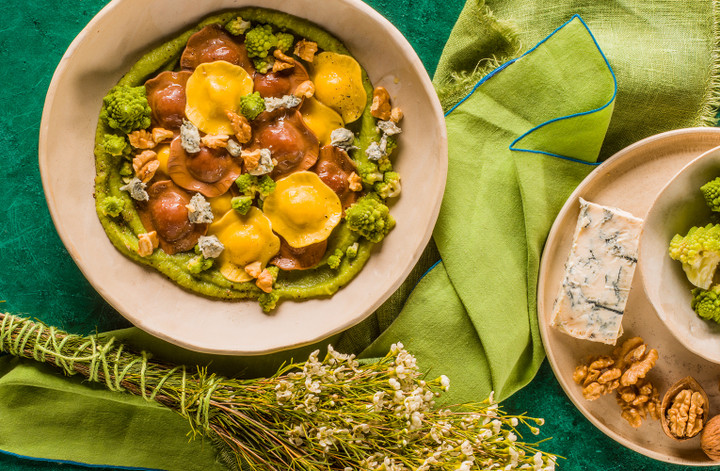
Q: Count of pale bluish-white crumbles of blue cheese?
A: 10